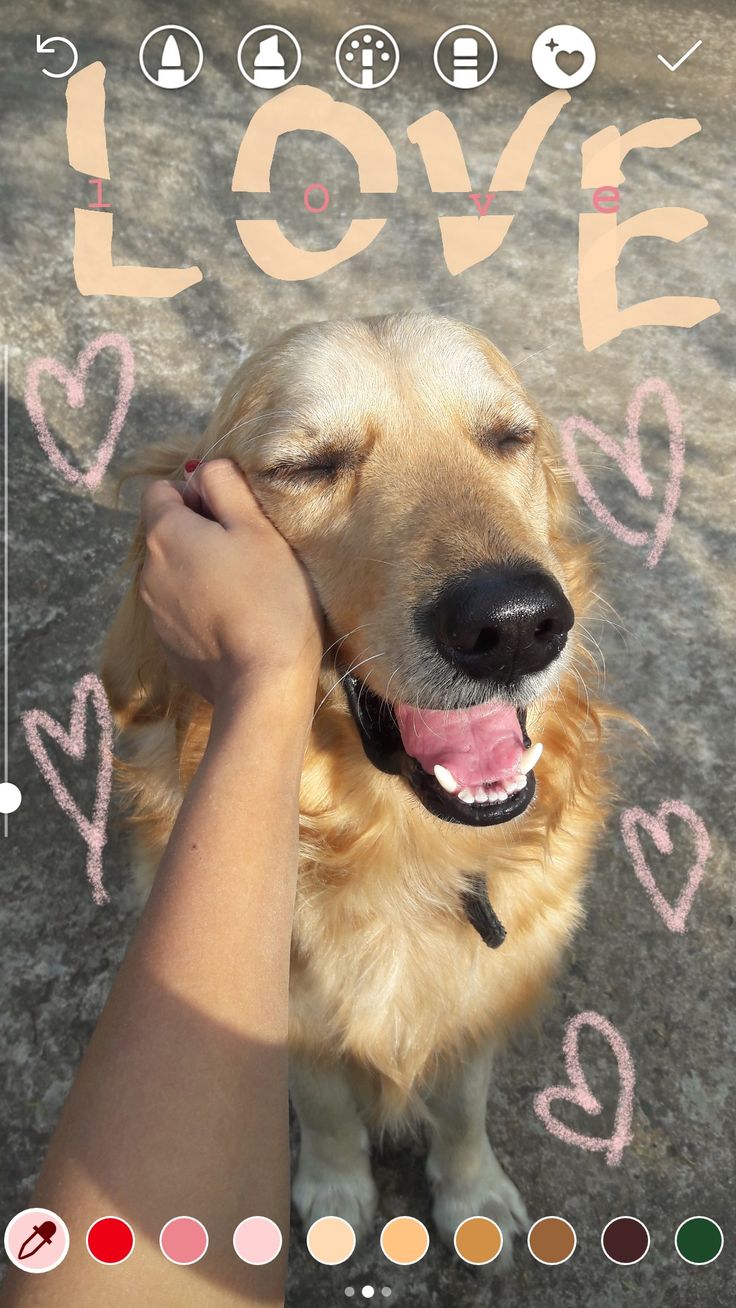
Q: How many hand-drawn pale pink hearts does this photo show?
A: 5